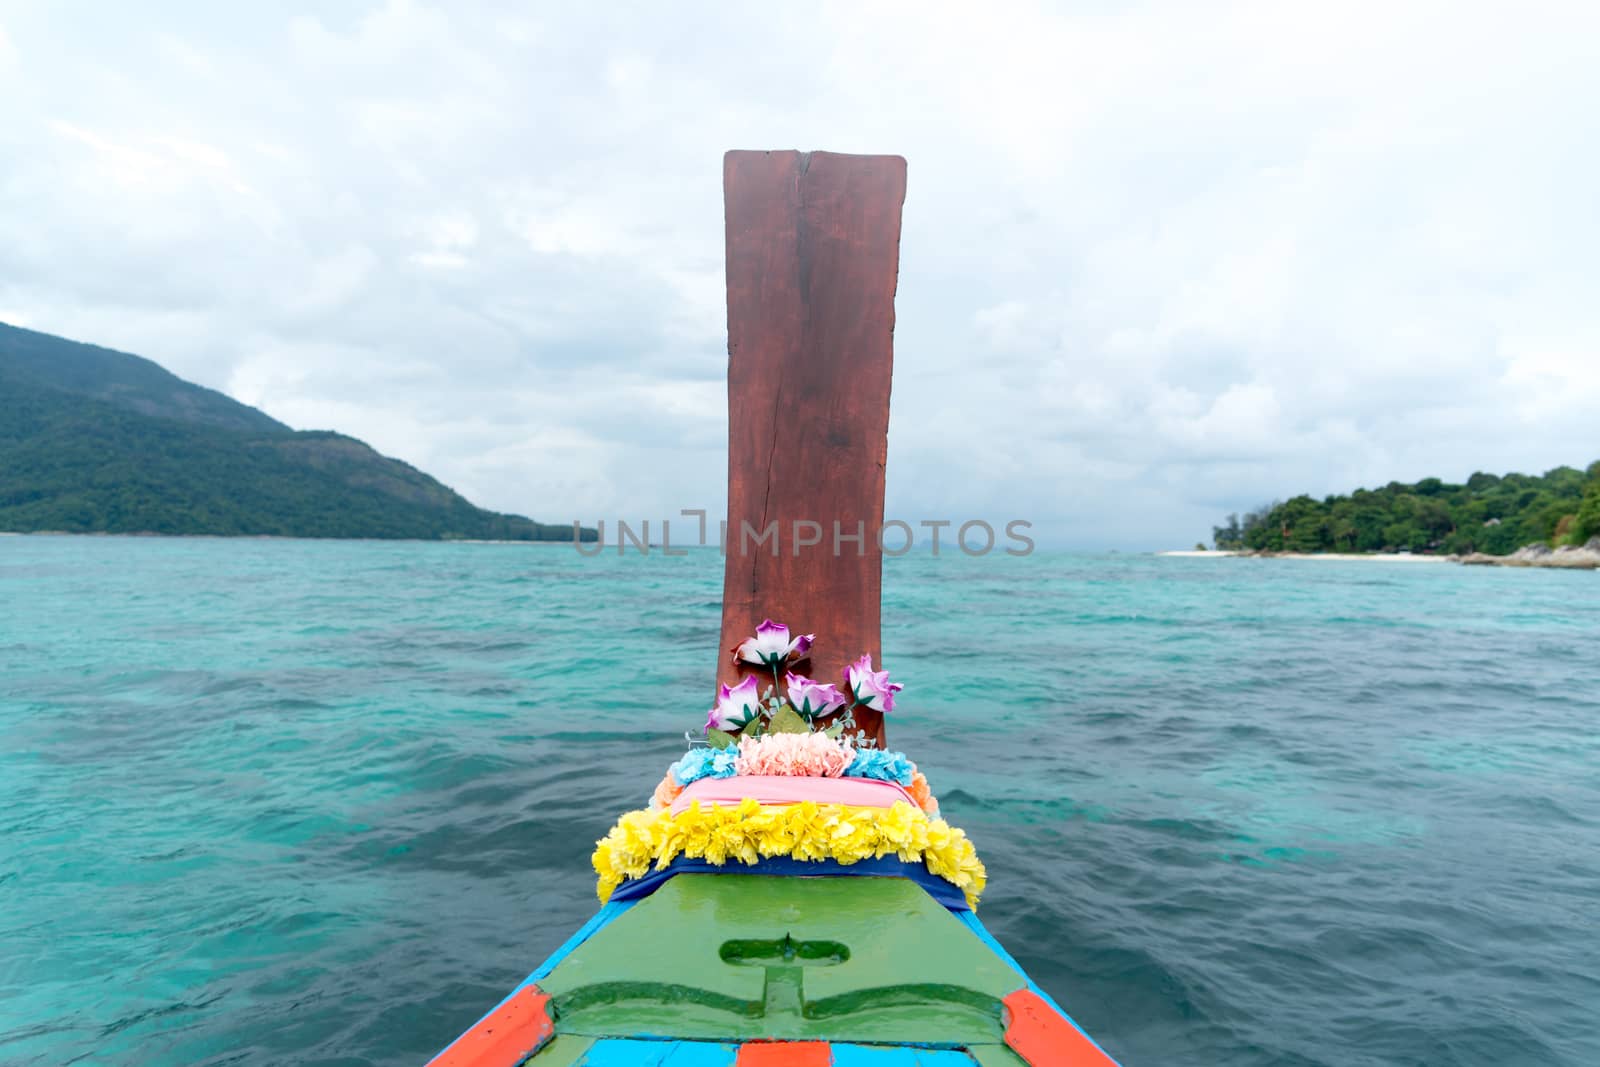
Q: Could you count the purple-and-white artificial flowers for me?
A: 4